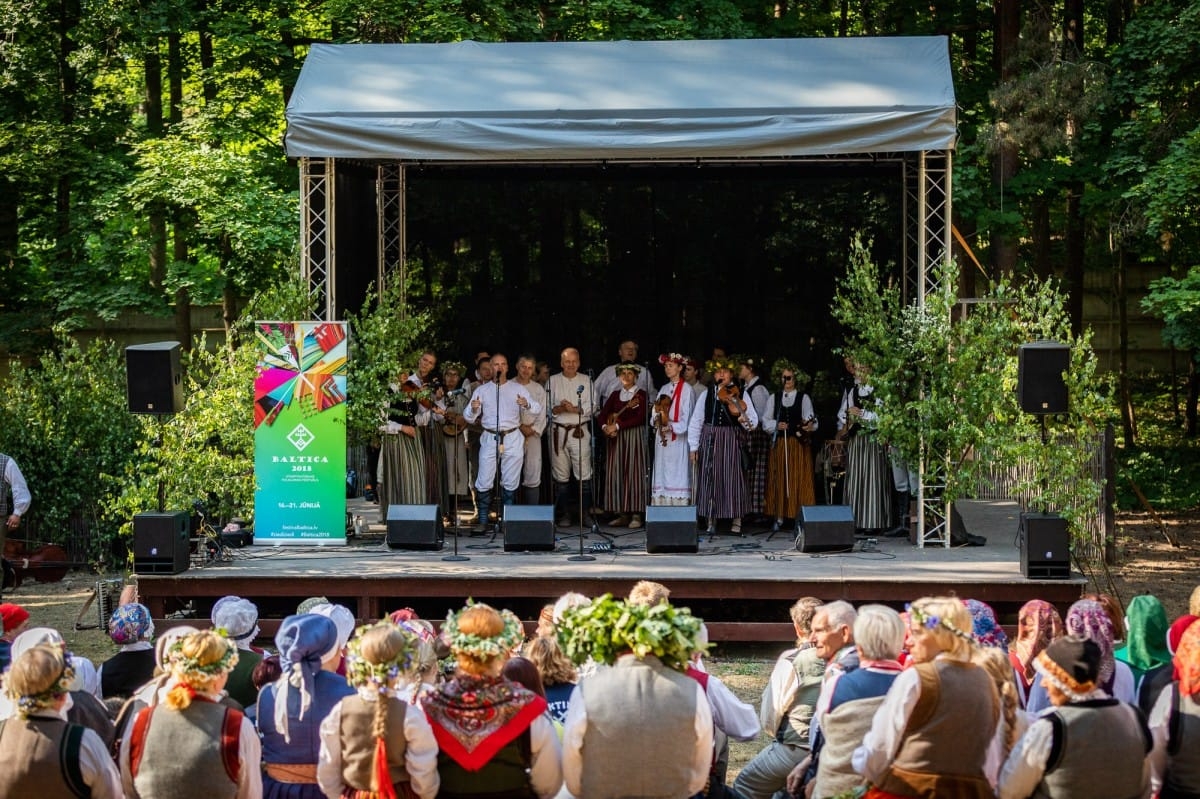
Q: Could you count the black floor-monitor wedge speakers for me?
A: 4